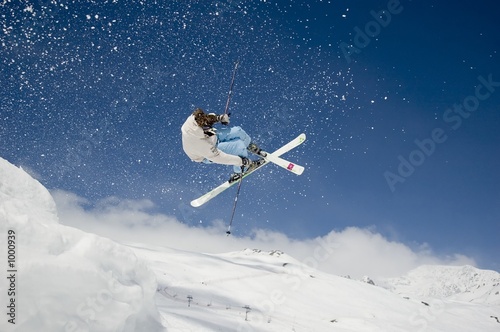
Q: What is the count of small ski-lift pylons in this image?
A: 2